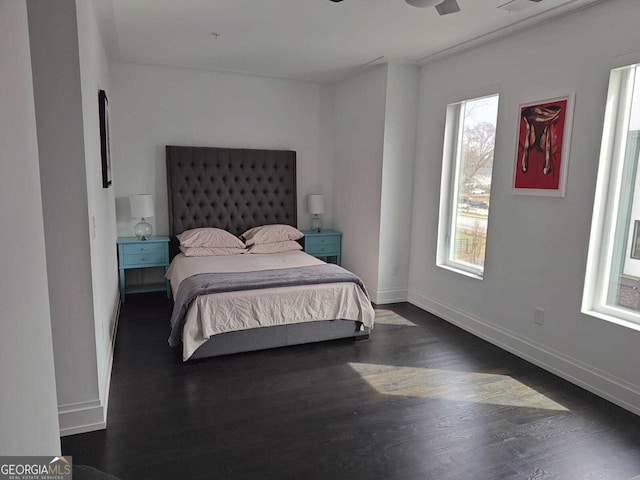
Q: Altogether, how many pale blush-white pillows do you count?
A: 4